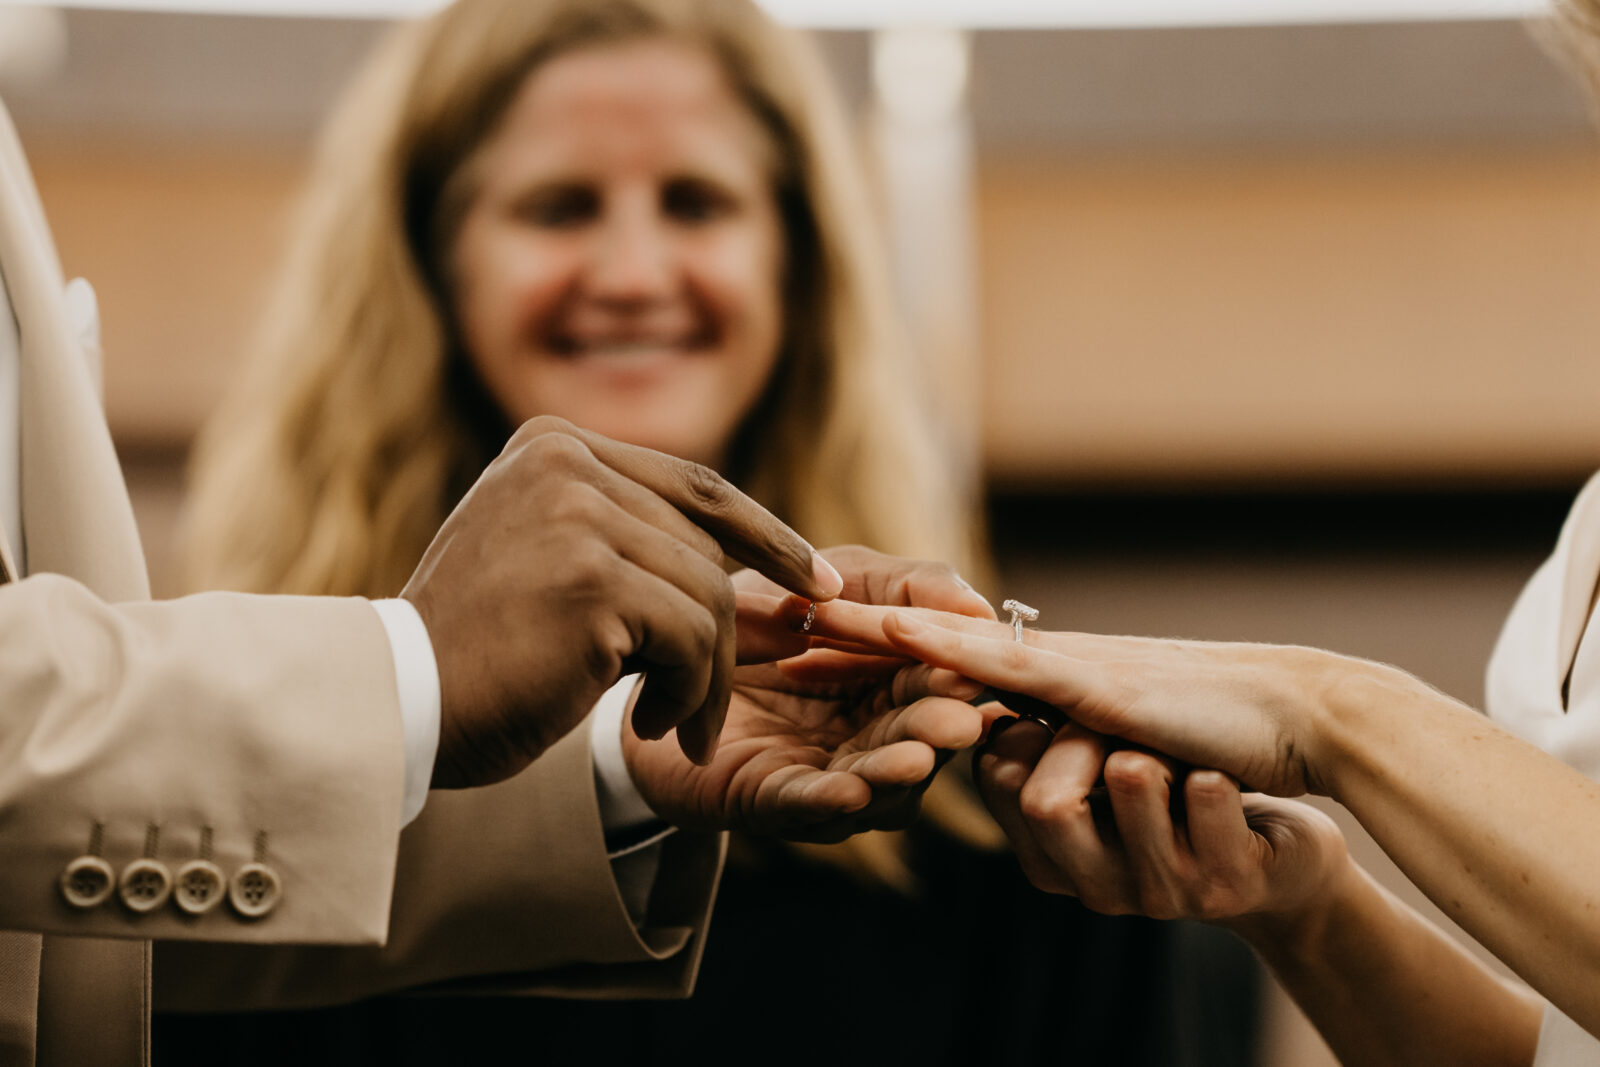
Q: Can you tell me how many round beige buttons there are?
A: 4